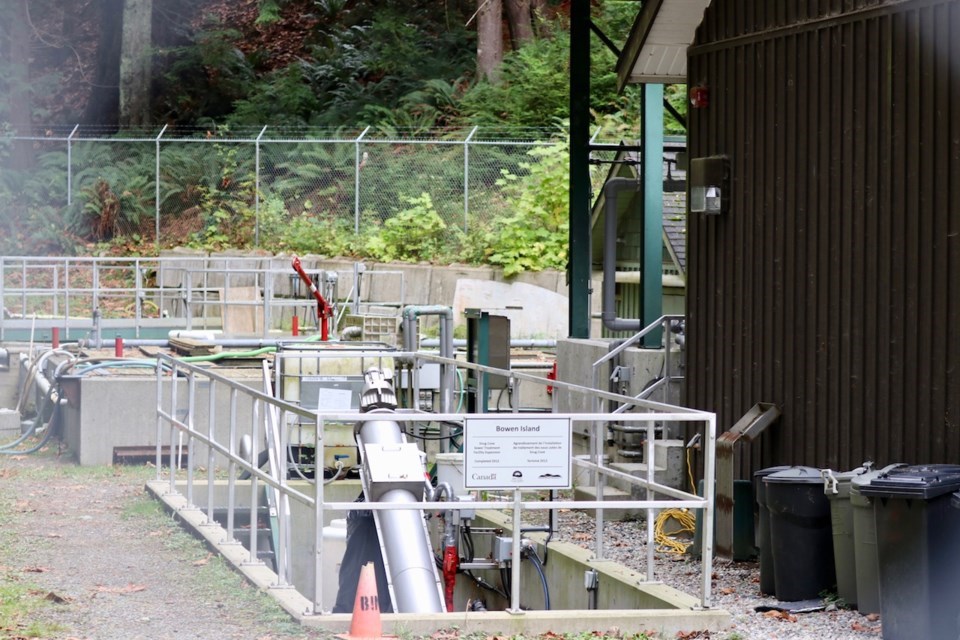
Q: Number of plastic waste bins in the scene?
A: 5